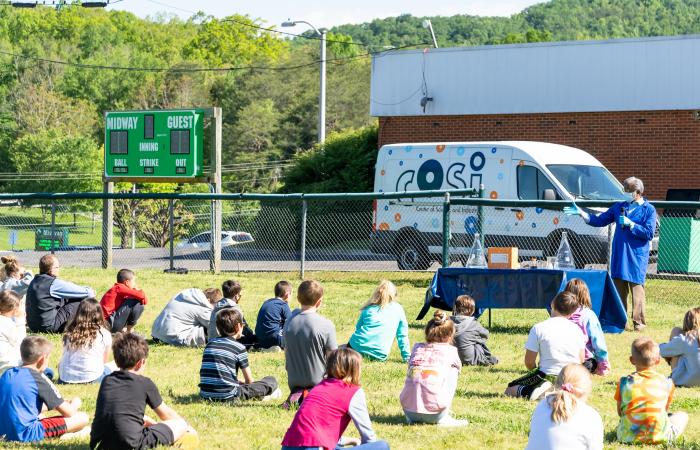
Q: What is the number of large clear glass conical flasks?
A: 2